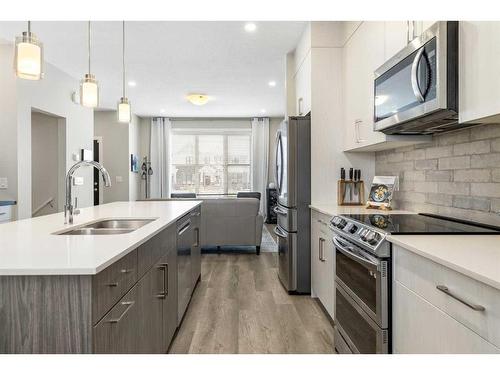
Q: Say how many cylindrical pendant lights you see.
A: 3